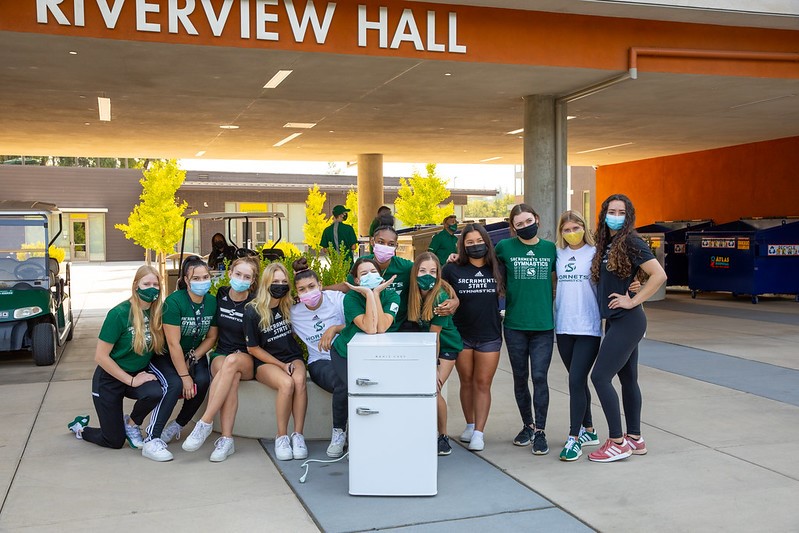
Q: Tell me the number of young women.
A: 12